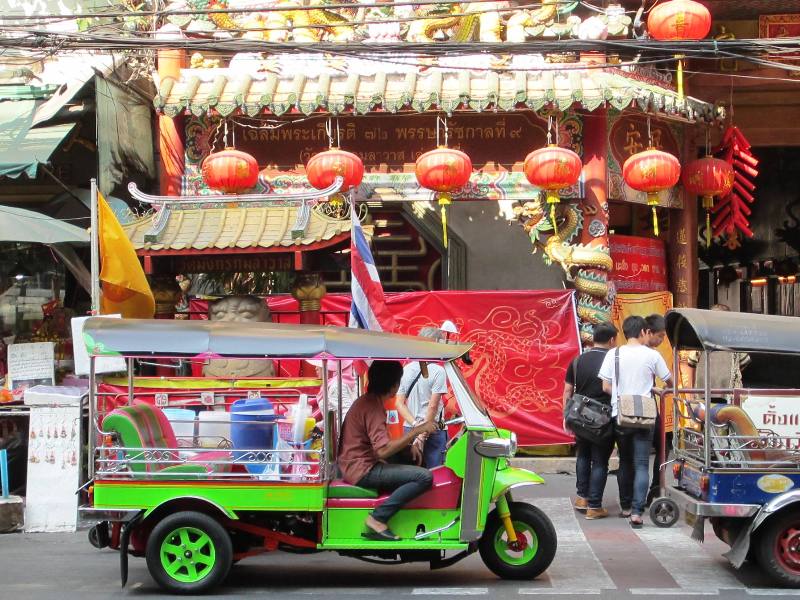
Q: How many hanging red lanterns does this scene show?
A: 7